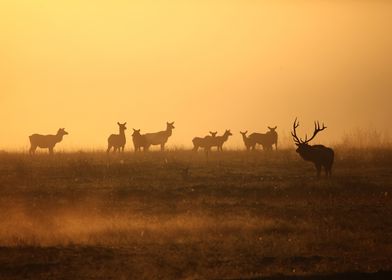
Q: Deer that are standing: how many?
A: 9